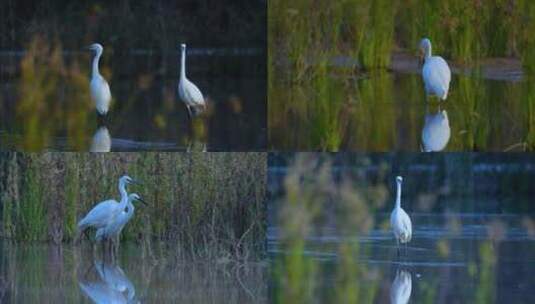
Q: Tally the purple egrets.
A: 0